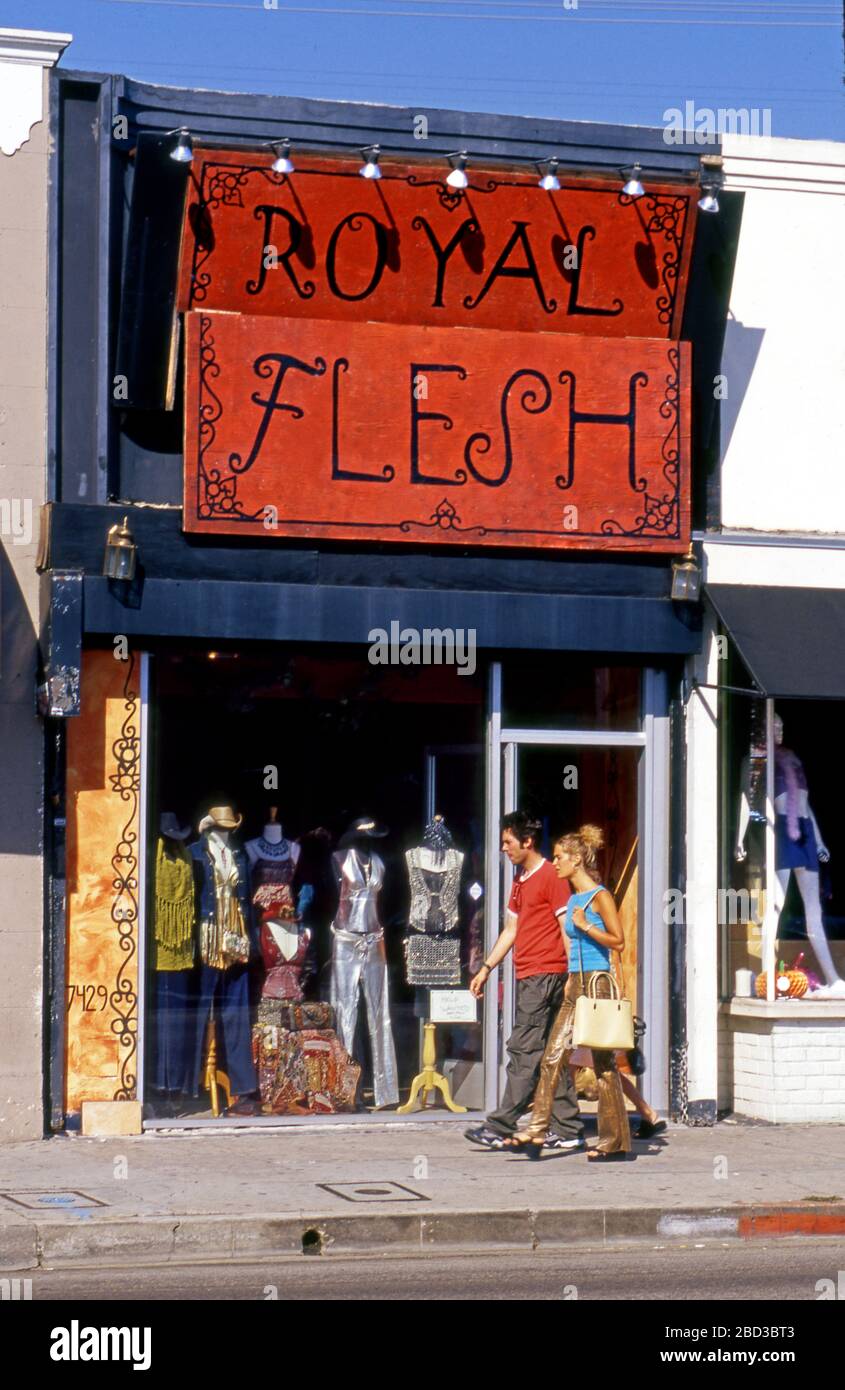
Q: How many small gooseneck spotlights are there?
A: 7